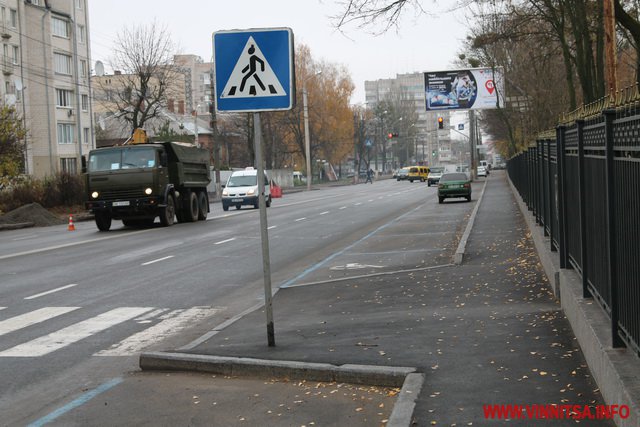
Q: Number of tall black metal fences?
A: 1